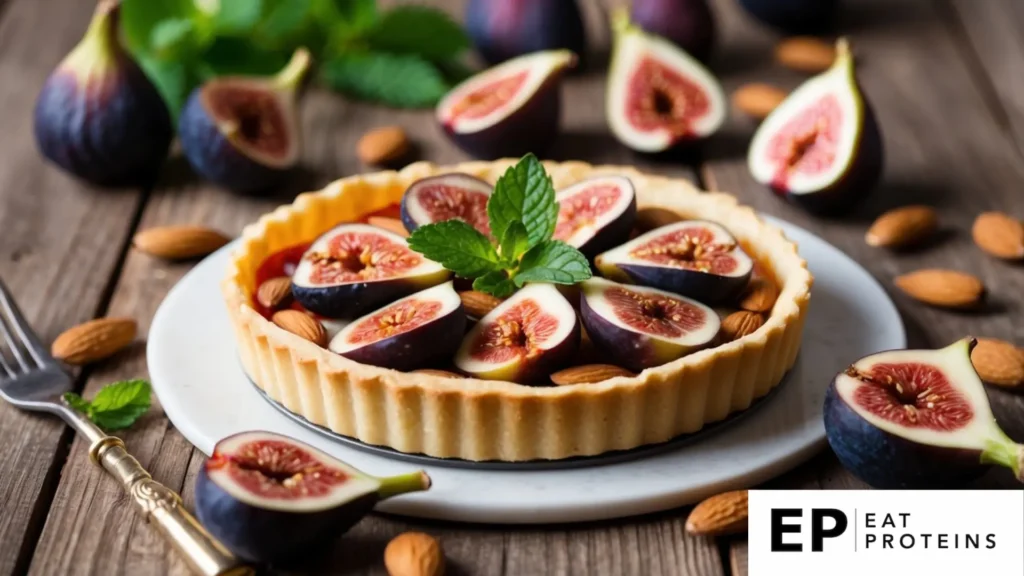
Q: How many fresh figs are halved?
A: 13